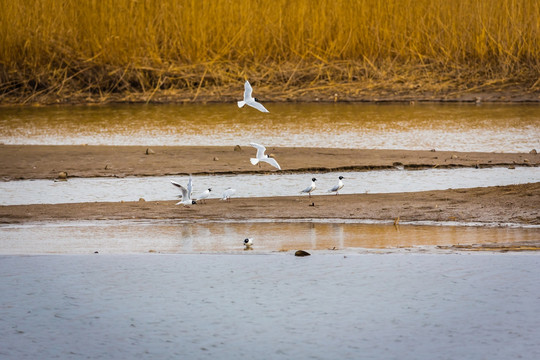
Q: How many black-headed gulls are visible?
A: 8